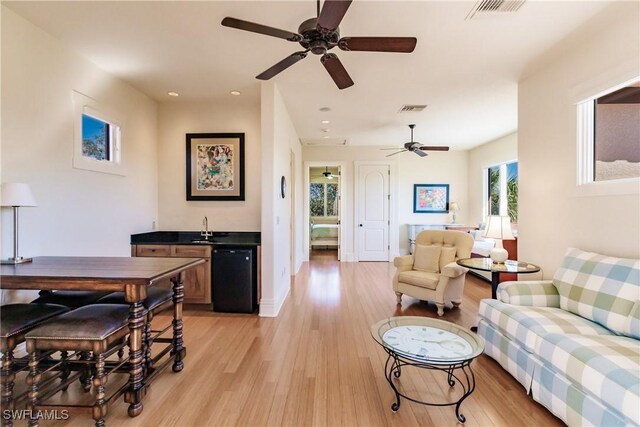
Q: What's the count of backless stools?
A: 4